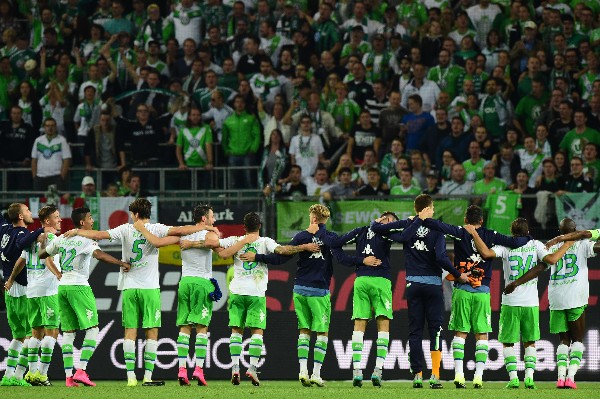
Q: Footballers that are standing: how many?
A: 12